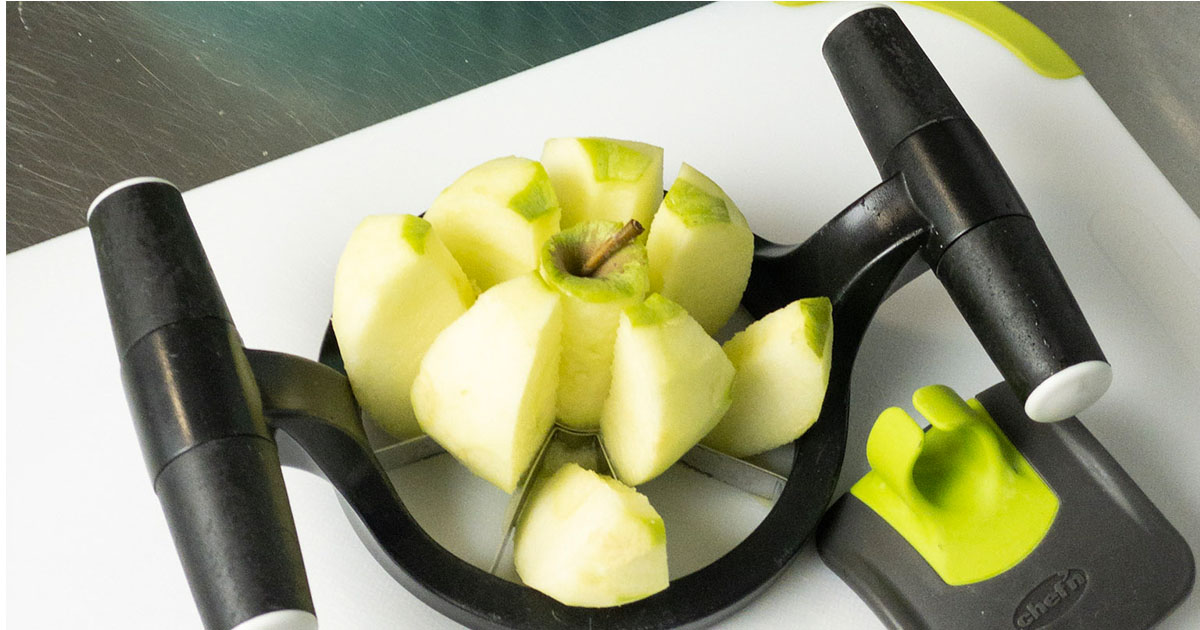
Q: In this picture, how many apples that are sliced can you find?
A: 1